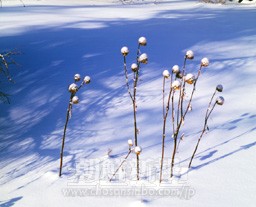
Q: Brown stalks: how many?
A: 6